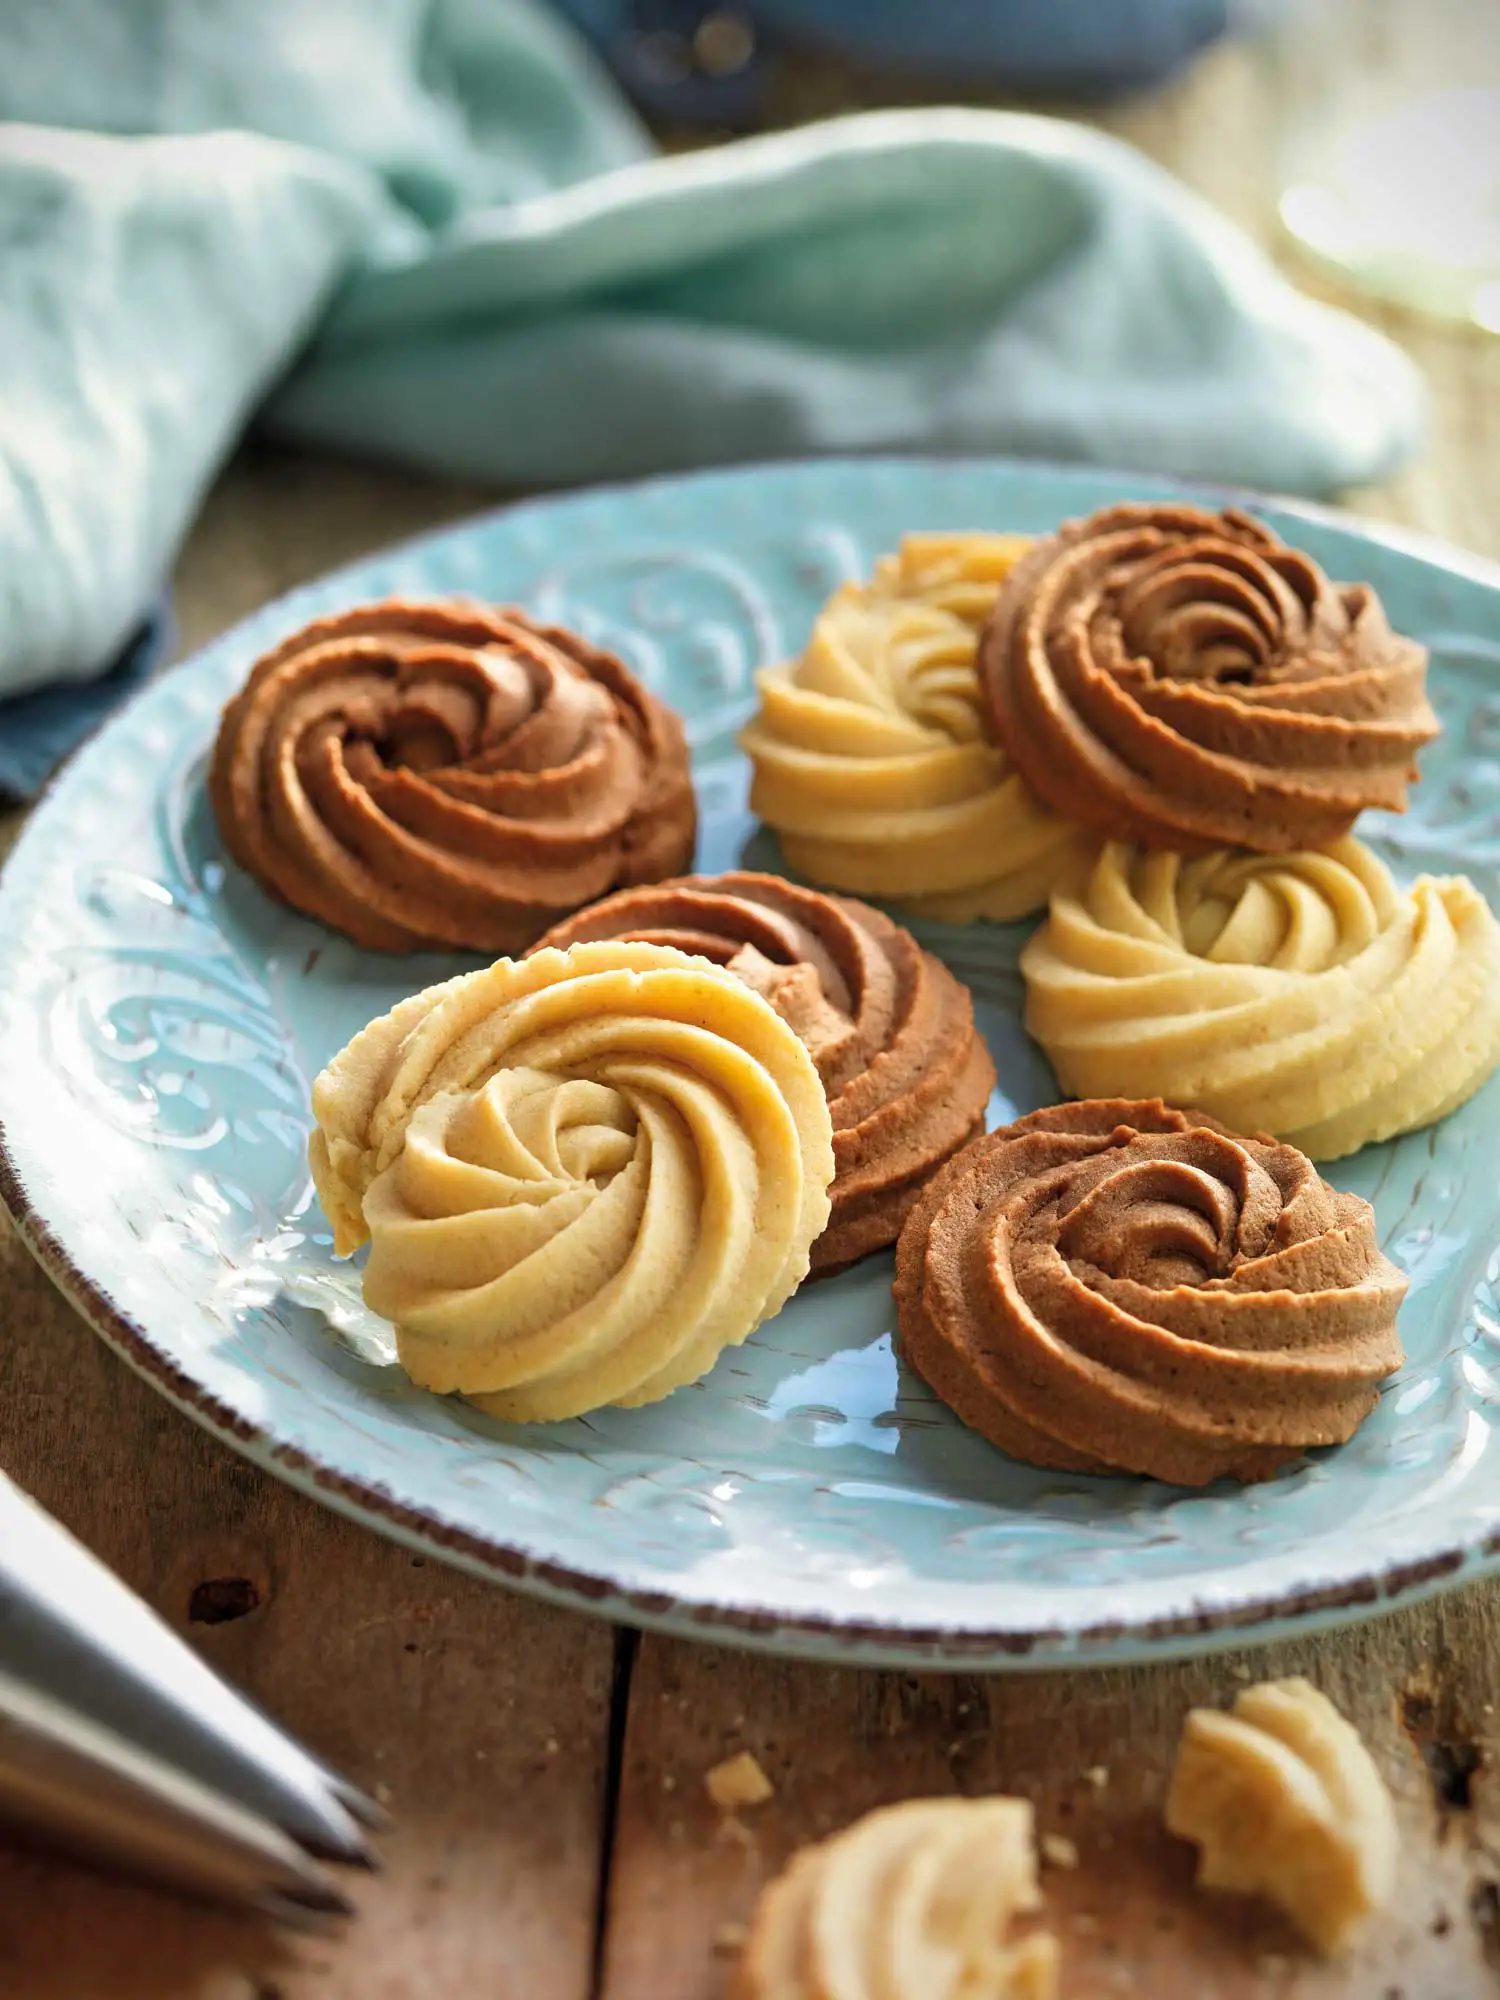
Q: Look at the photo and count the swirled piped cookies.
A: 7